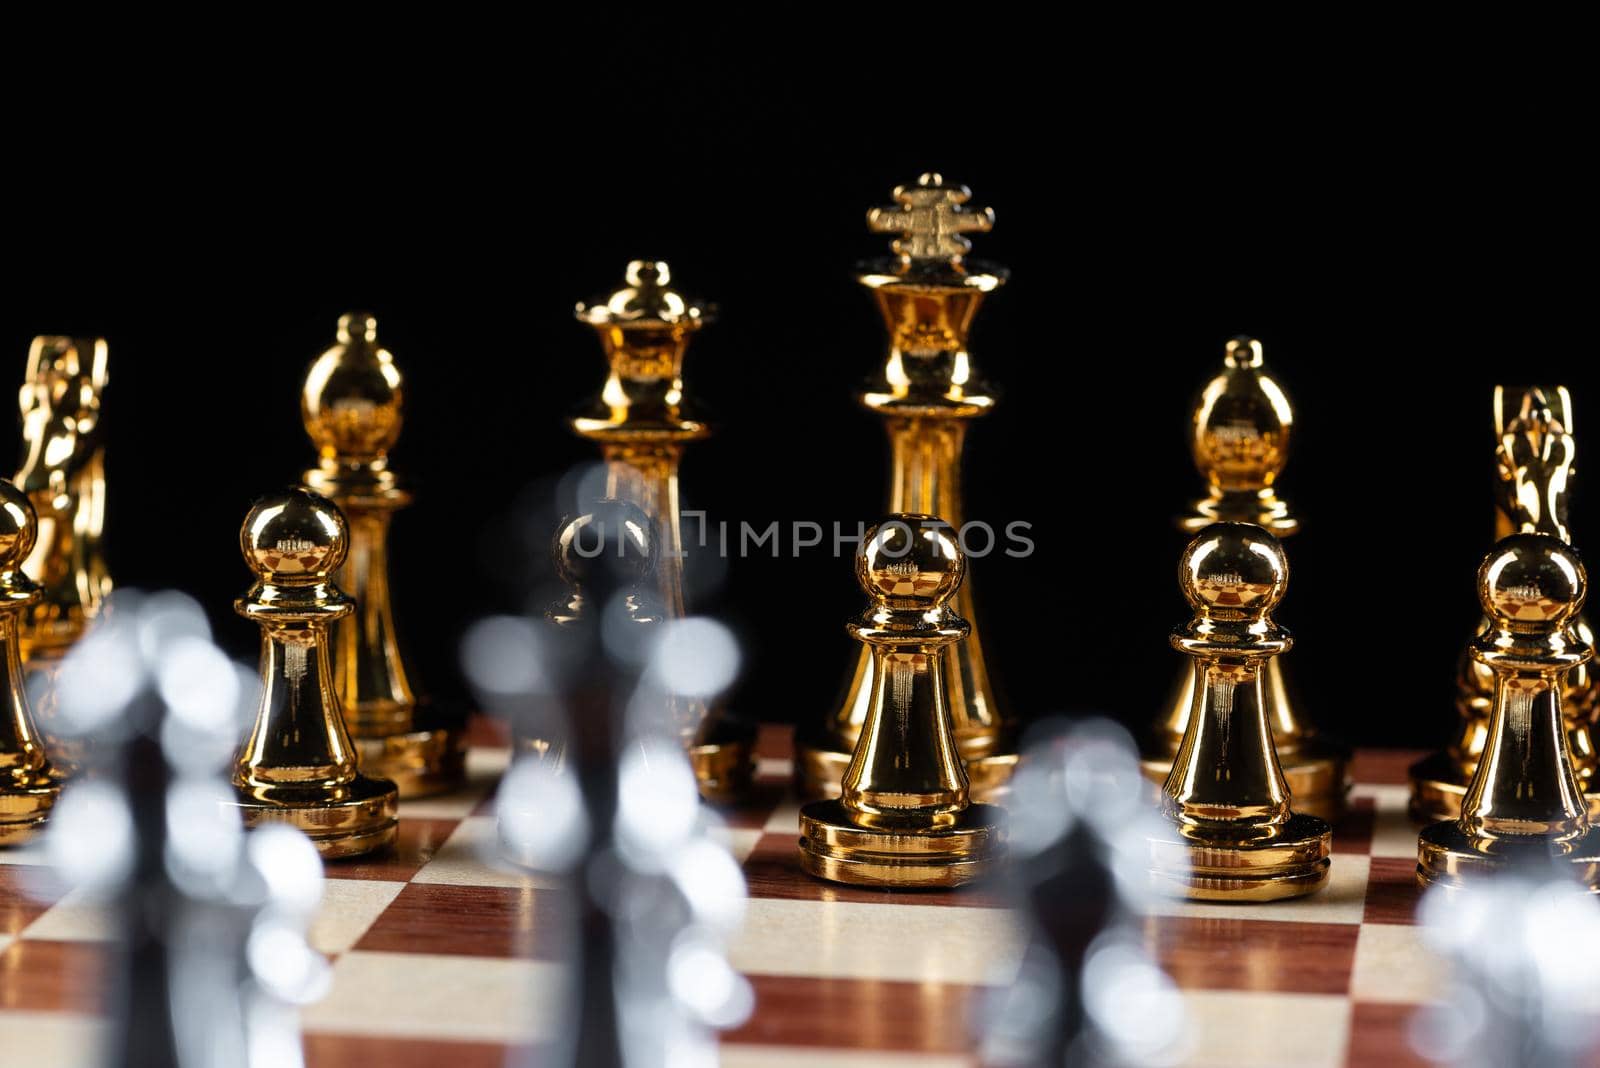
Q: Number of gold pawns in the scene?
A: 6